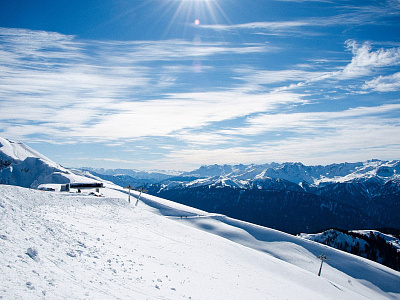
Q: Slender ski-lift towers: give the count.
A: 3